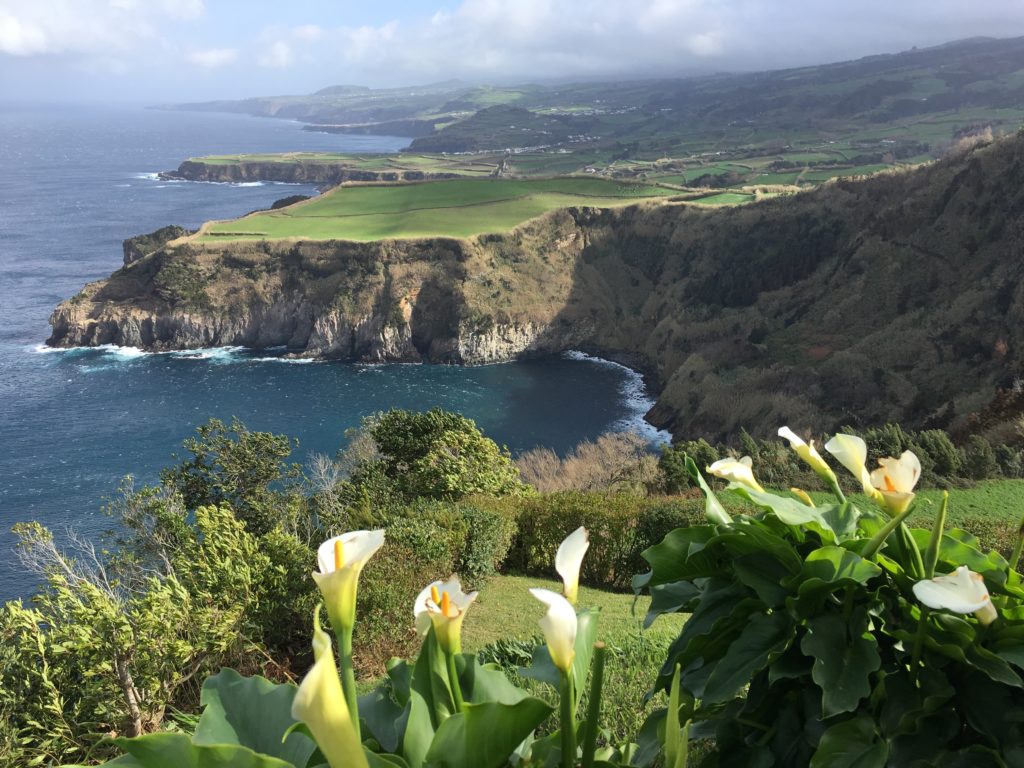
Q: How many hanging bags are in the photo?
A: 0